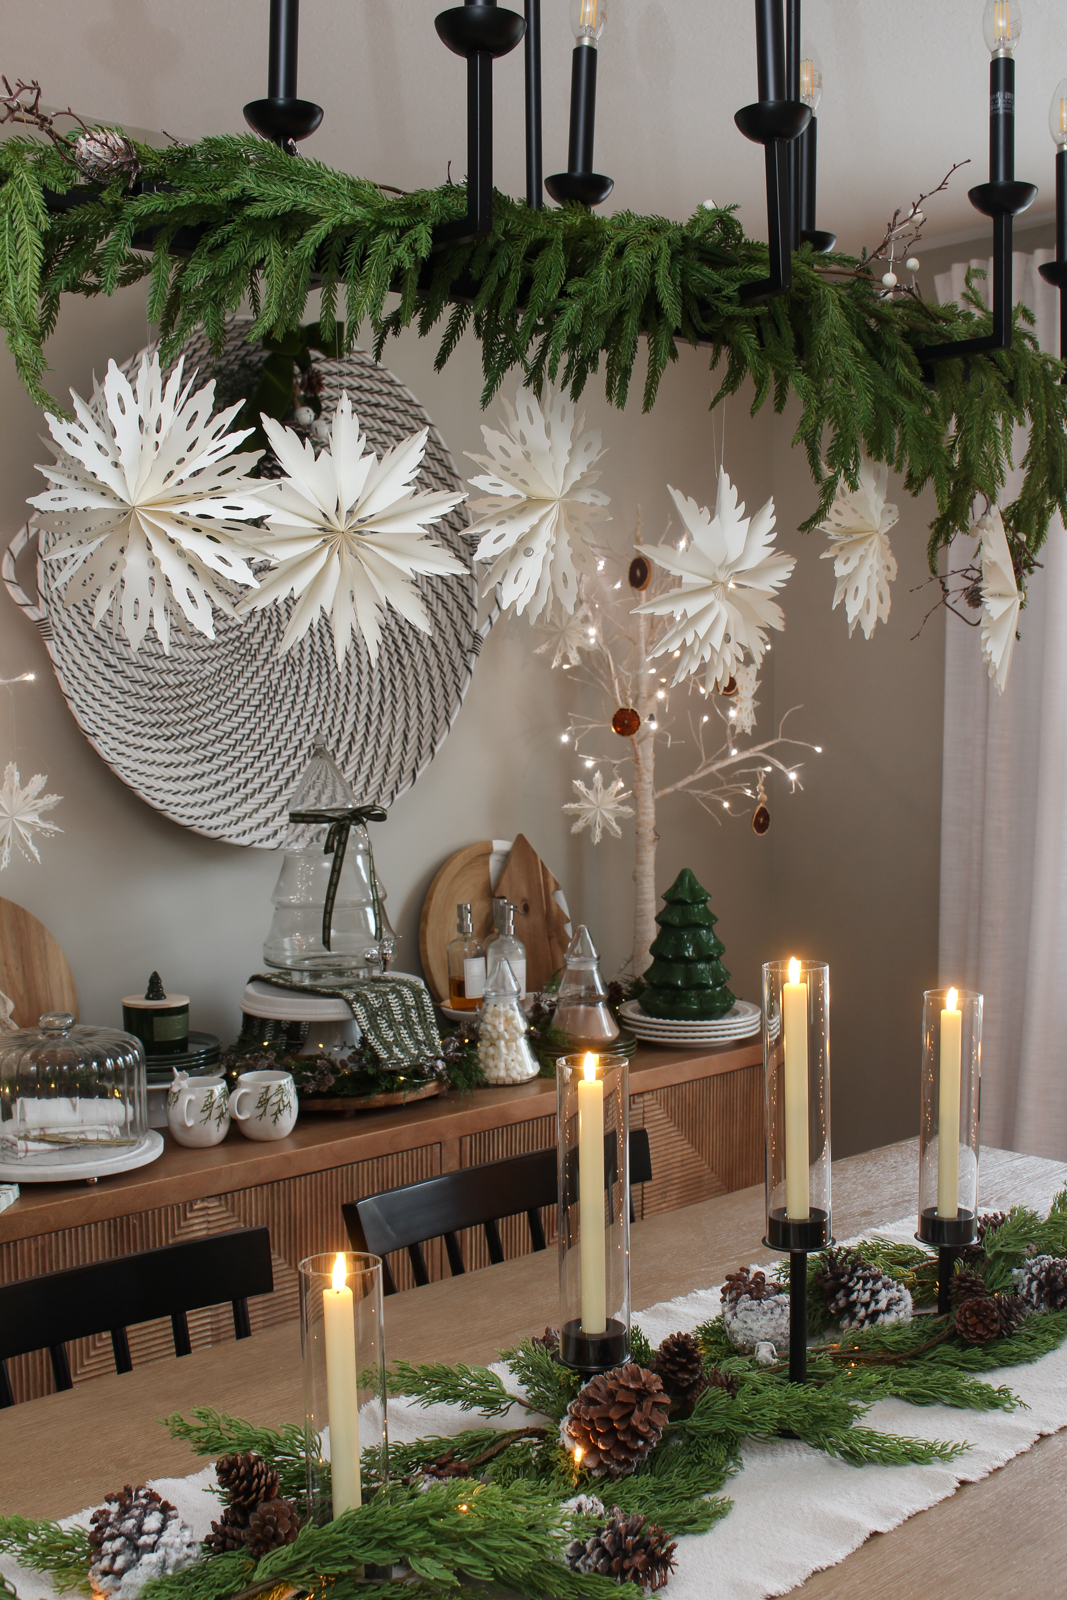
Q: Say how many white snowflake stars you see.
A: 10